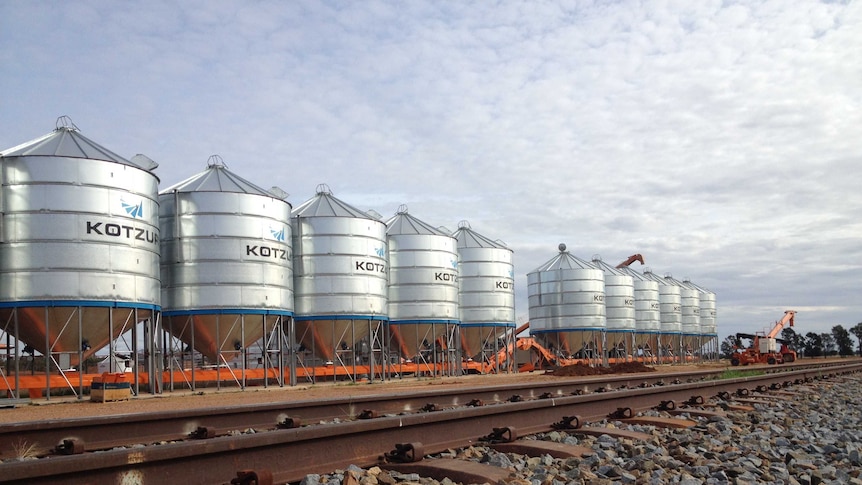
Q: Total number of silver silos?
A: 11